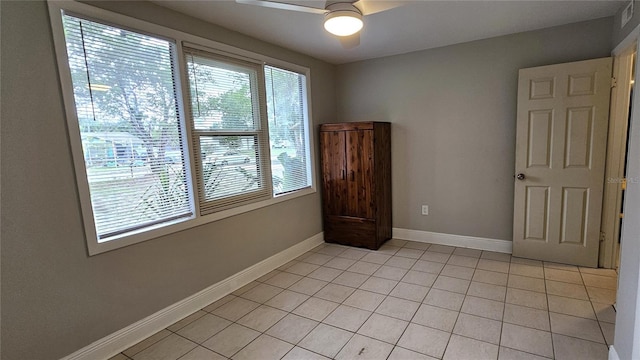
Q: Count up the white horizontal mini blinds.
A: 3